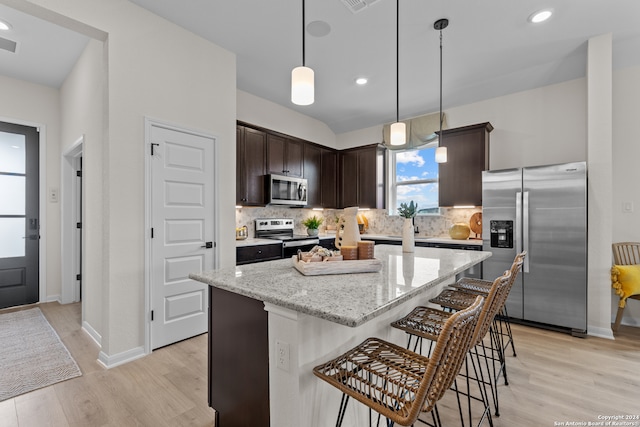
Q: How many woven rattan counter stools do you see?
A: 4